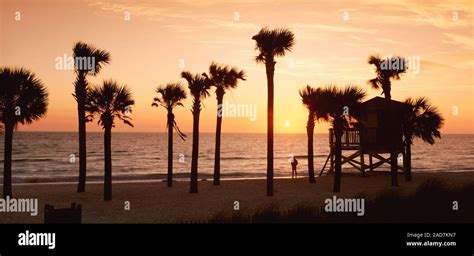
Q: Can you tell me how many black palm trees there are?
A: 11